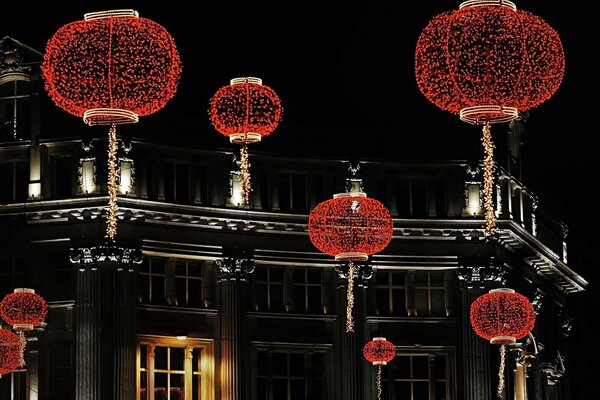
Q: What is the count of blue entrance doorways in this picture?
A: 0